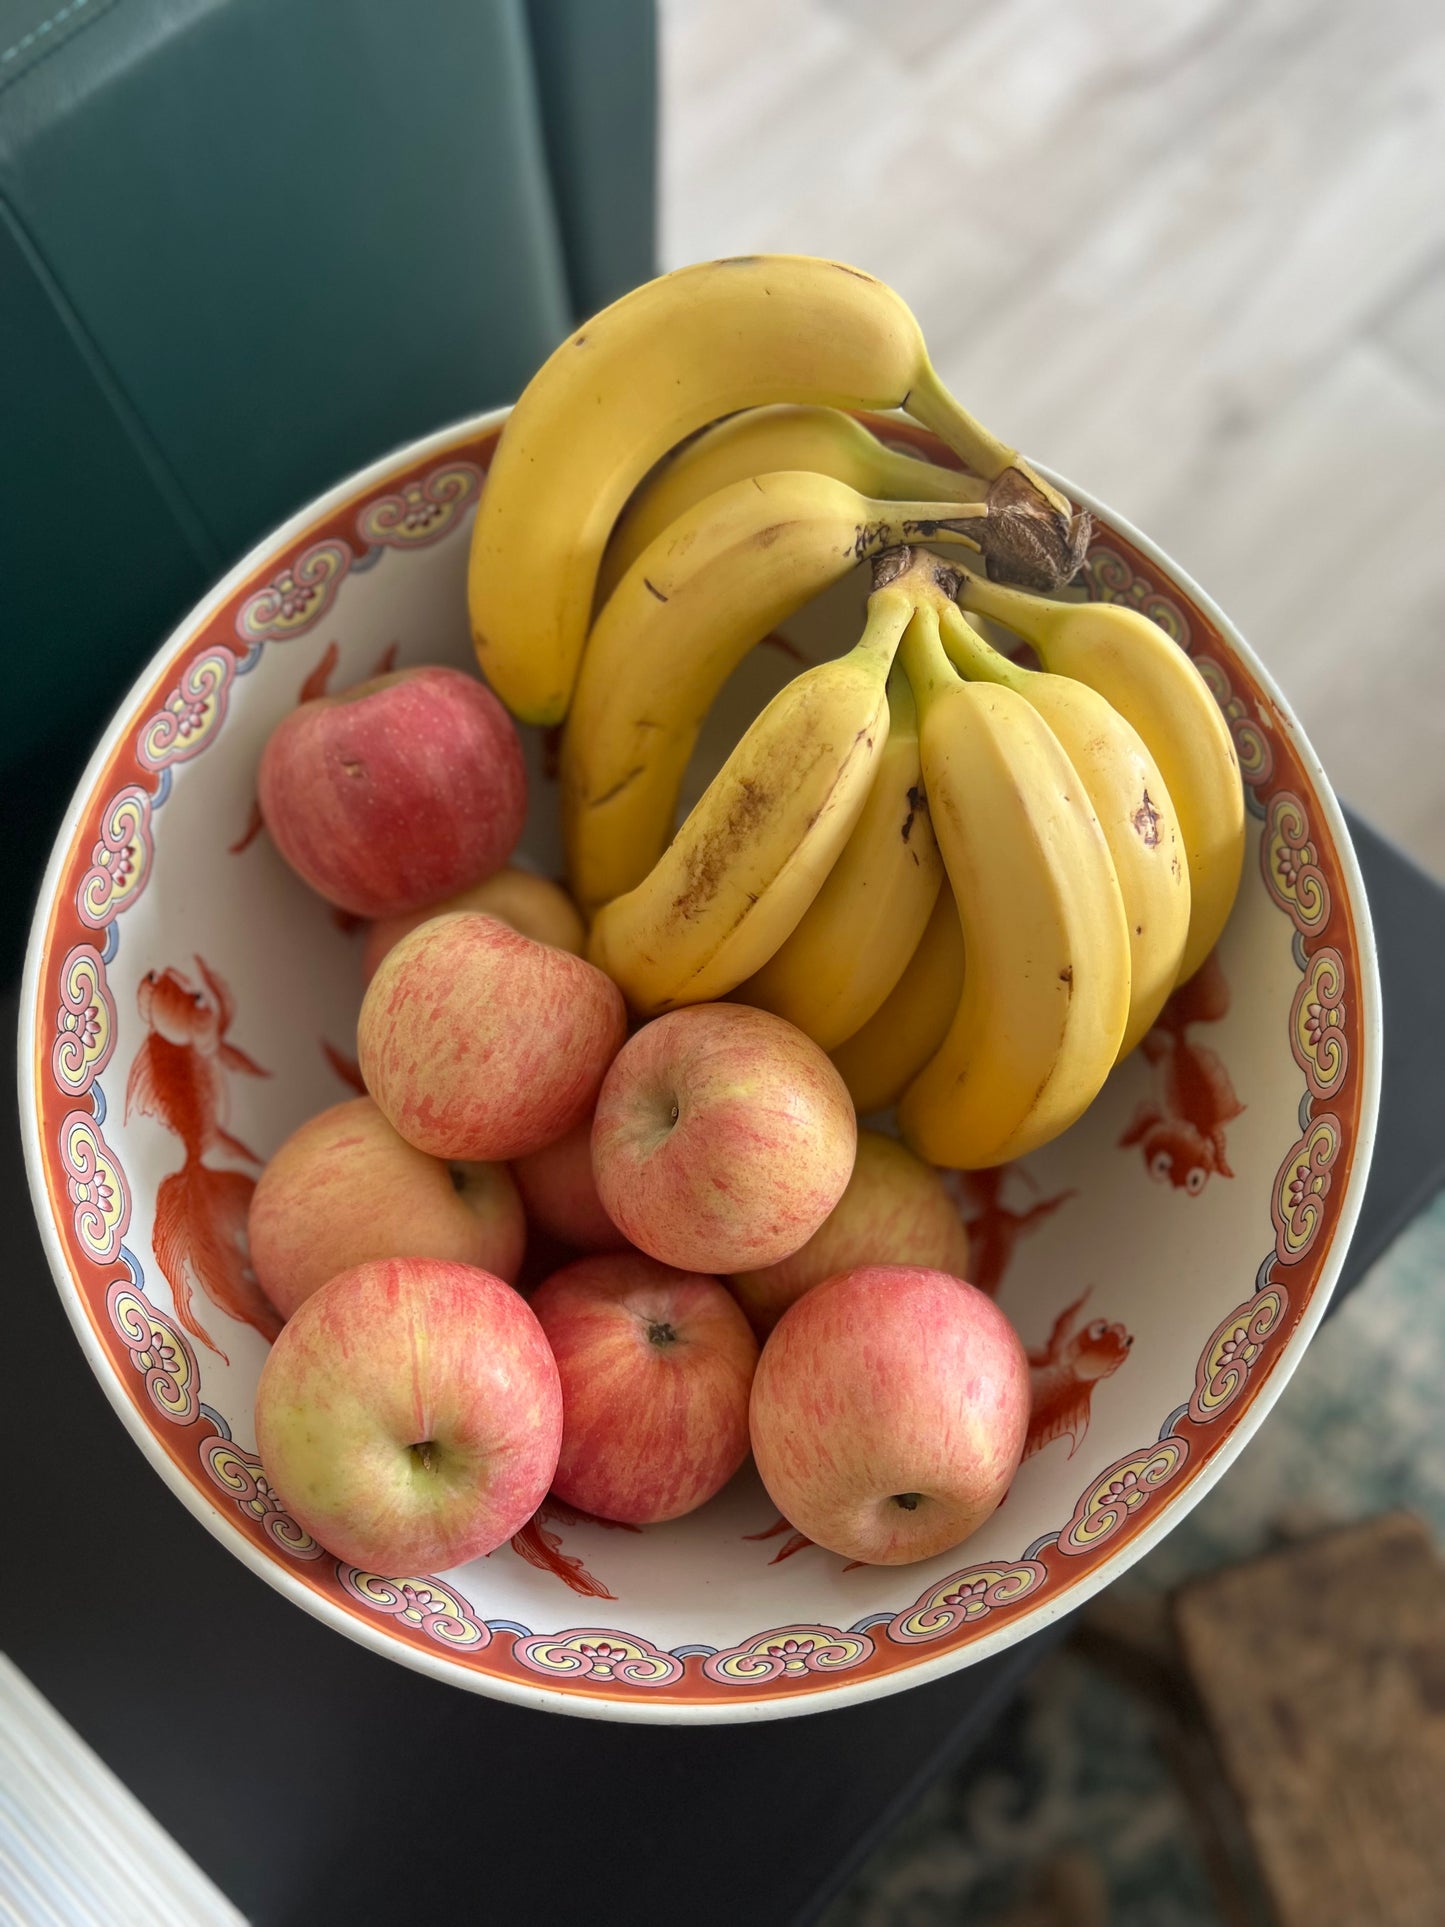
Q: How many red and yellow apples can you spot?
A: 10